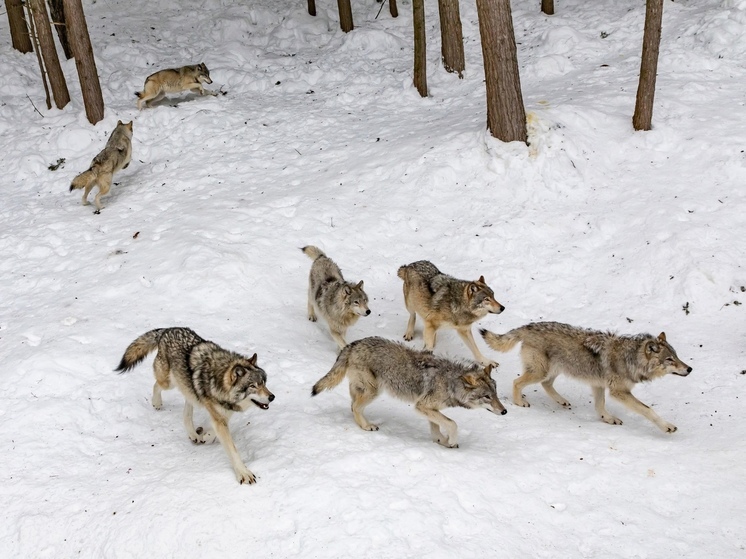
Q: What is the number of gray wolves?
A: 7